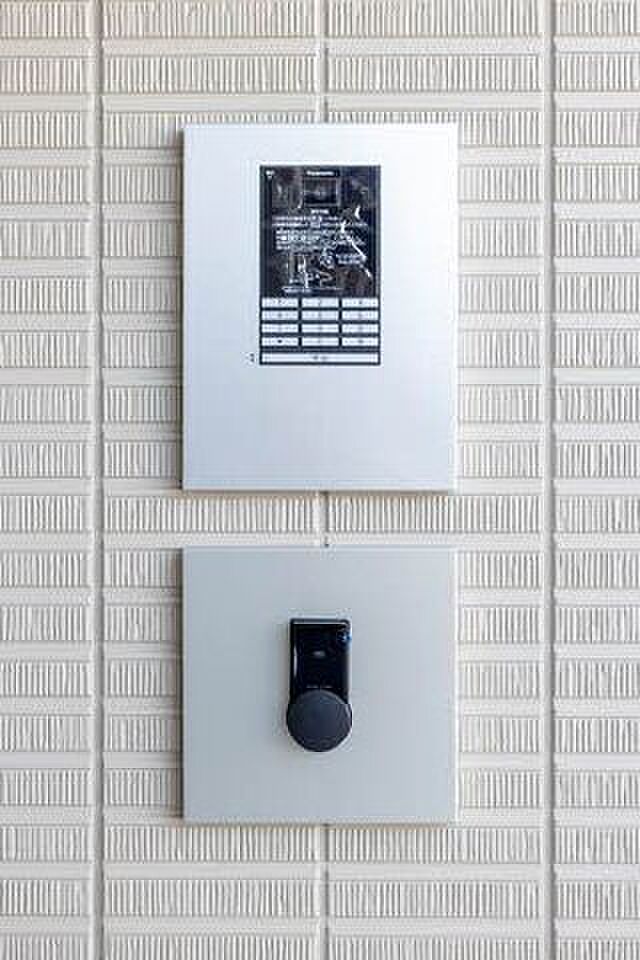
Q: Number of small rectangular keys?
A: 12